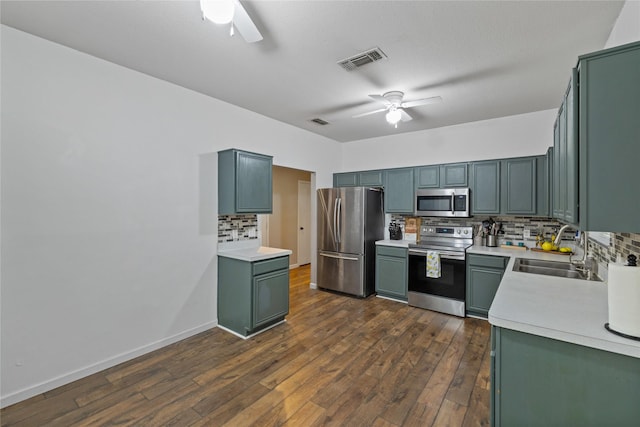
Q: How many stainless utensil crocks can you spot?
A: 1